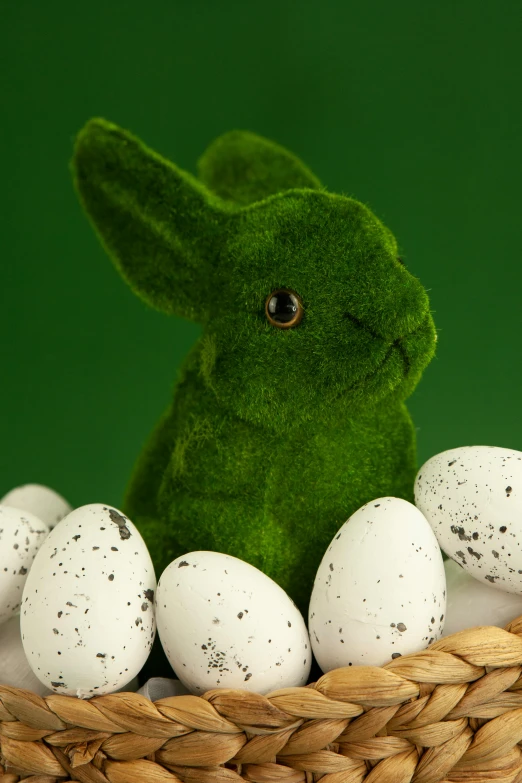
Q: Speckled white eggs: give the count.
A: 6